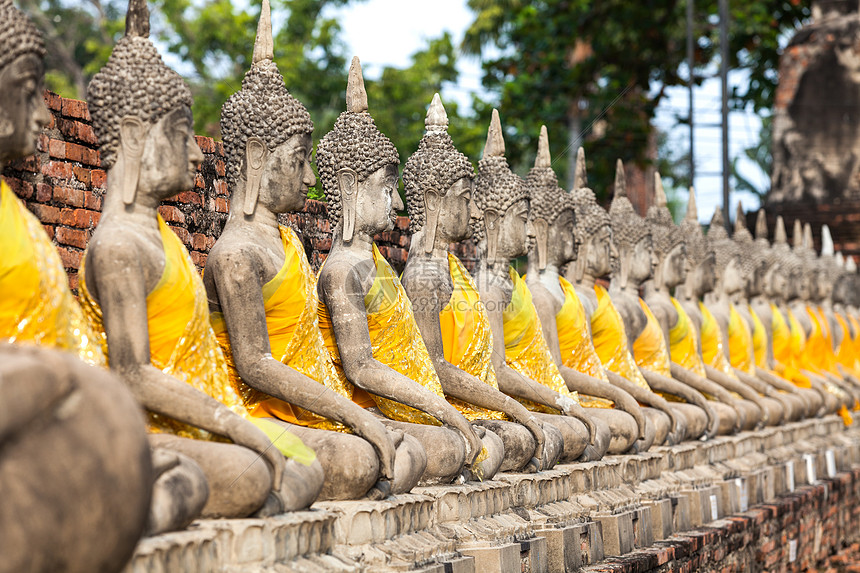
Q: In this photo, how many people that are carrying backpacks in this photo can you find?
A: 0